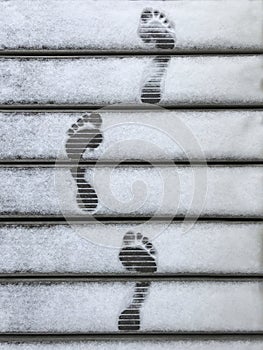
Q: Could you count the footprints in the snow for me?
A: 3